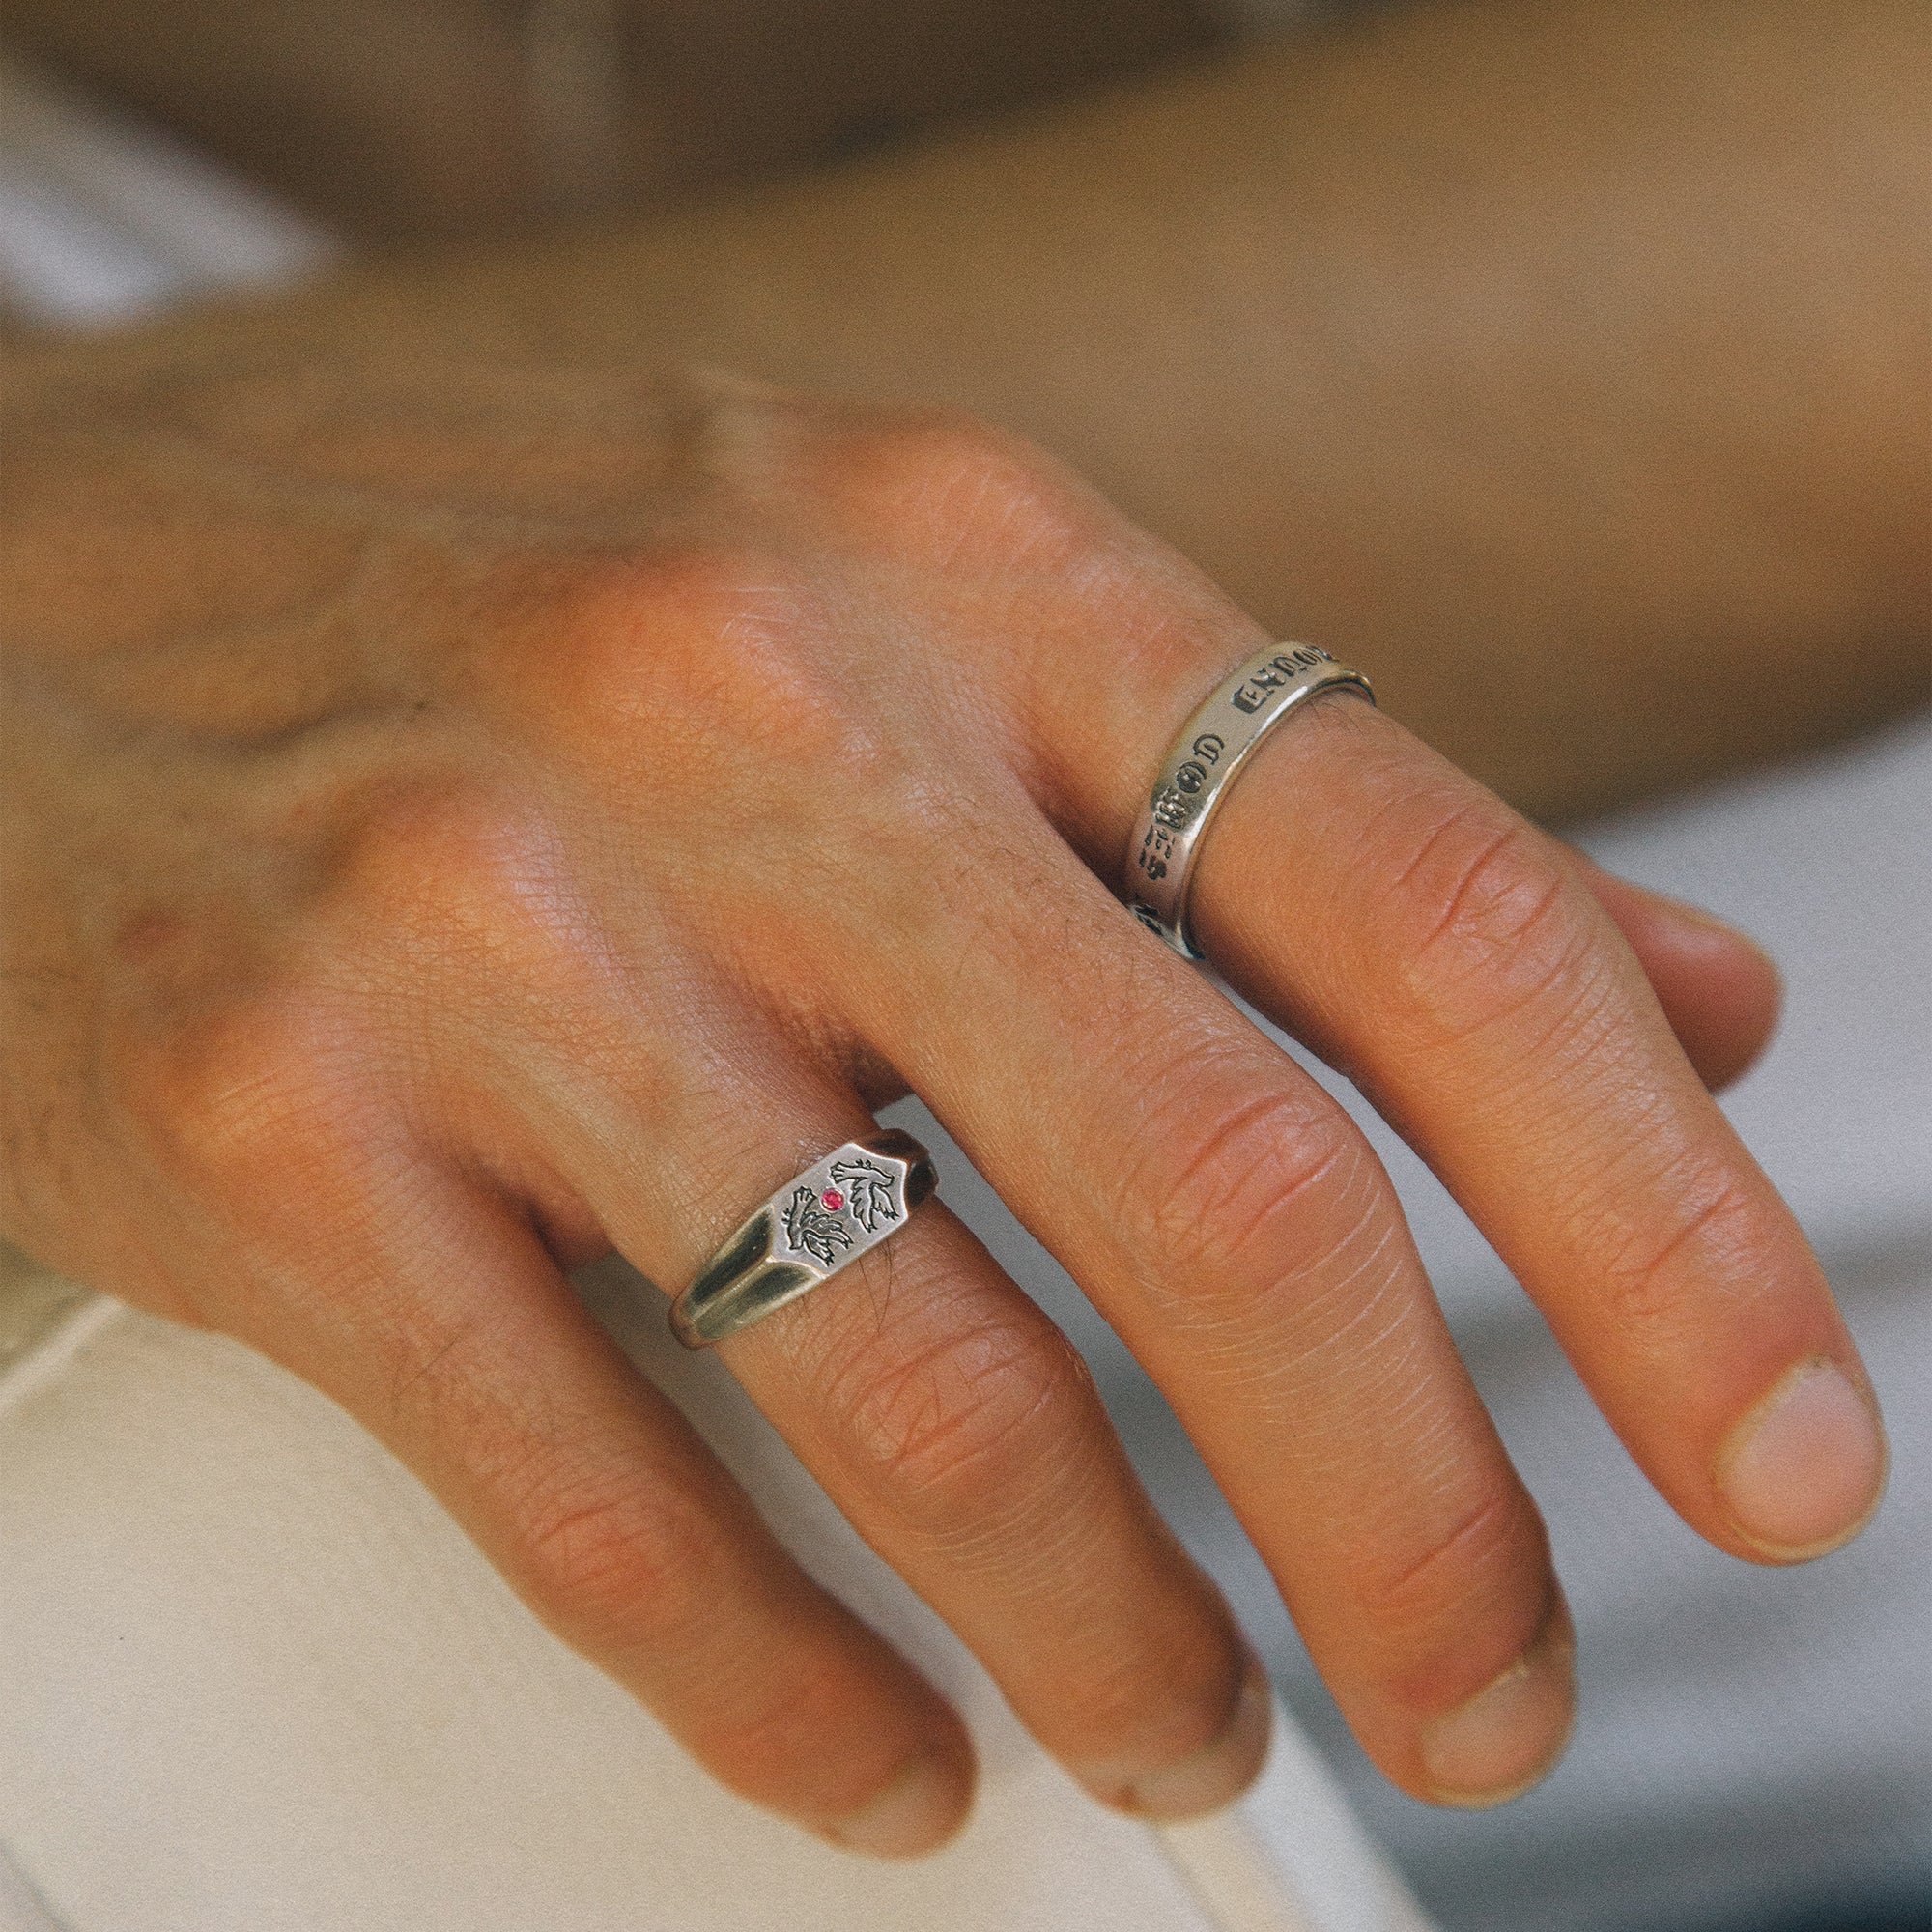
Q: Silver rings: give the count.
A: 2